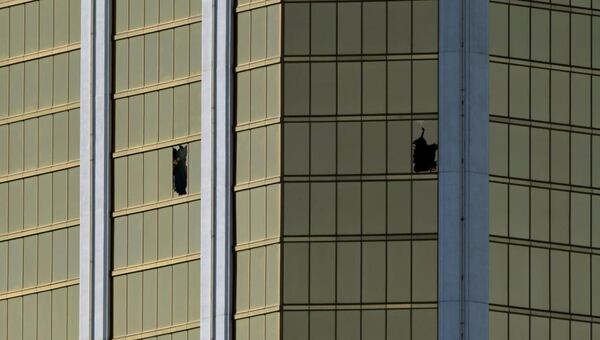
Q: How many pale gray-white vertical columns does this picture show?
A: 3